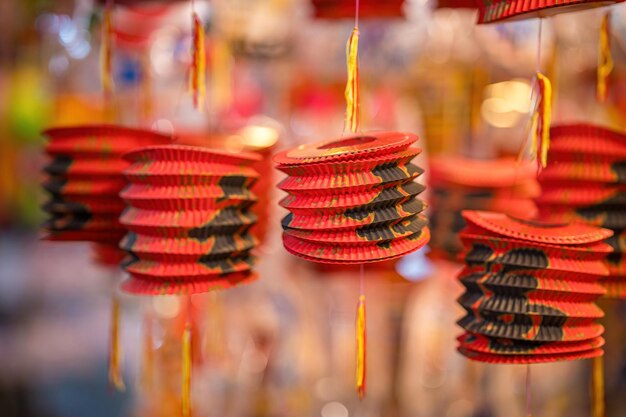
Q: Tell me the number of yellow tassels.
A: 9